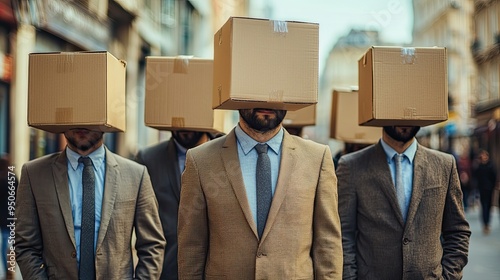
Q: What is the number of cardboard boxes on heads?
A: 6